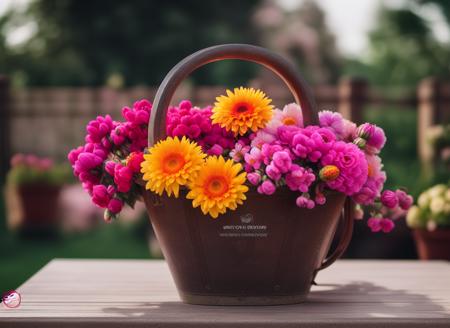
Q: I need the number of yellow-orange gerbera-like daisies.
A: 3